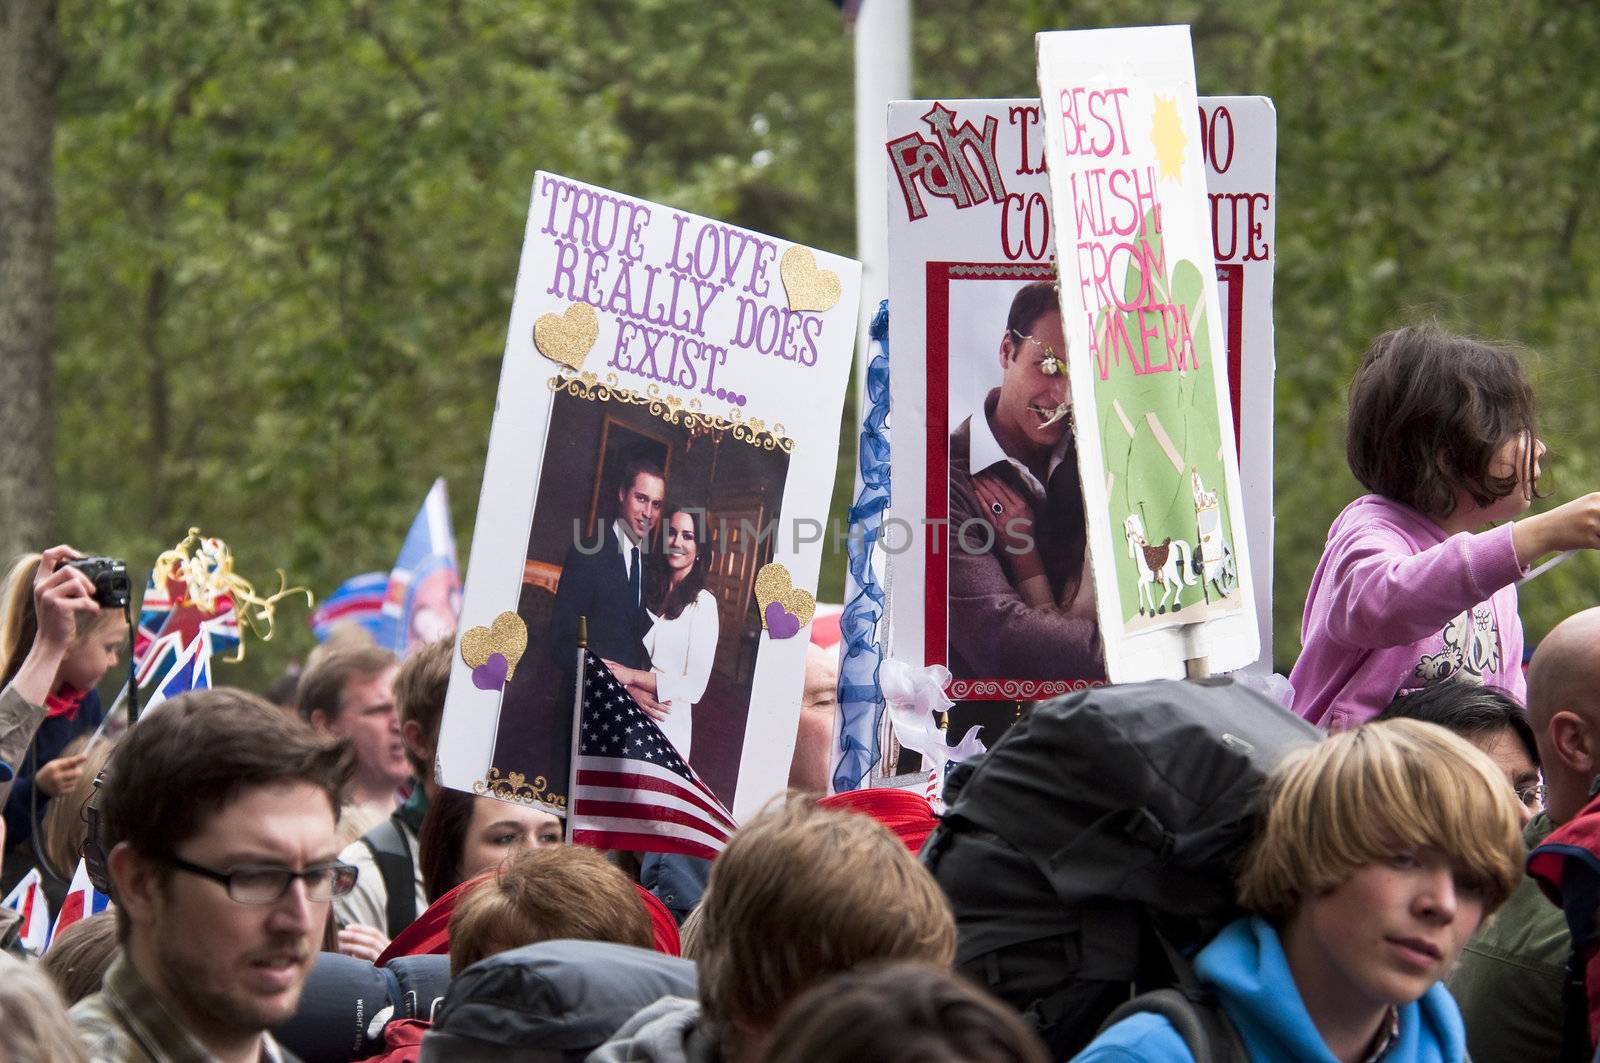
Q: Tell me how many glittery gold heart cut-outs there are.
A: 4